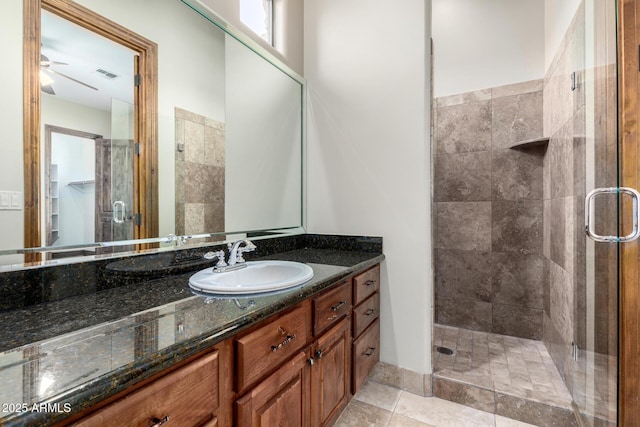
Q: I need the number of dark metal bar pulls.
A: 6